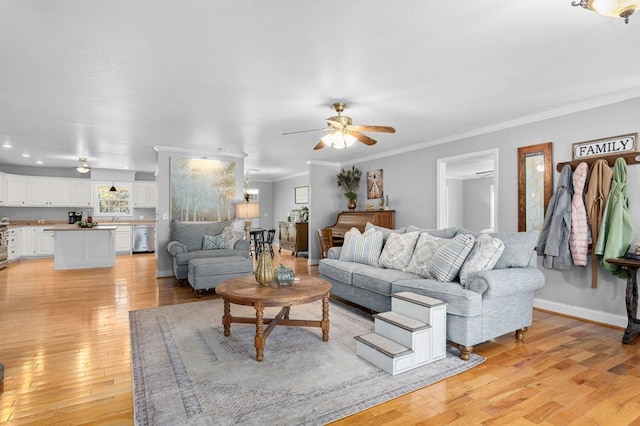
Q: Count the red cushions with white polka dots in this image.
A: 0